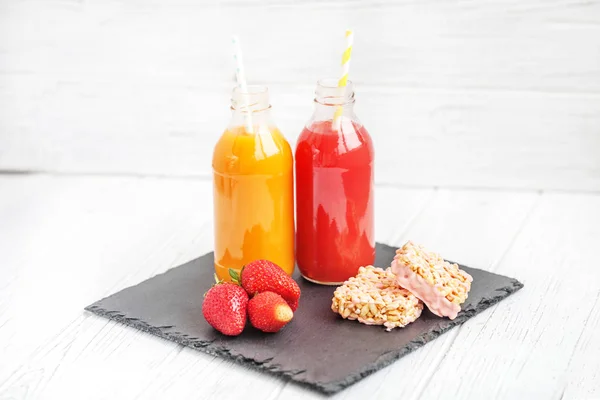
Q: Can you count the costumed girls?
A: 0